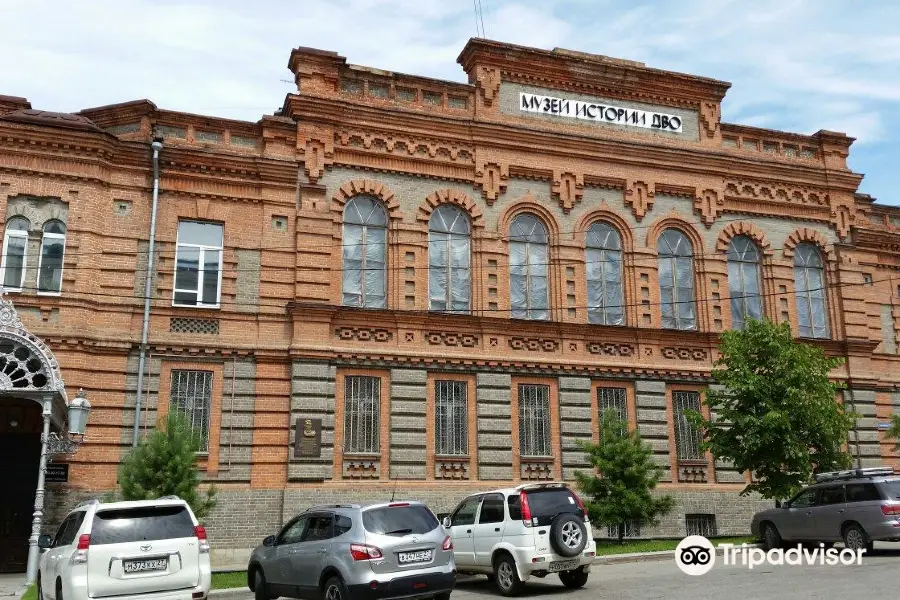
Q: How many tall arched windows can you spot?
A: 7